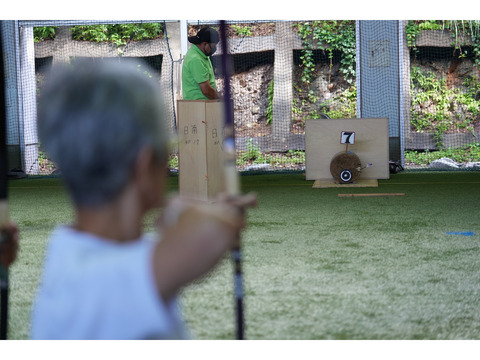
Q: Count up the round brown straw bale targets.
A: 1